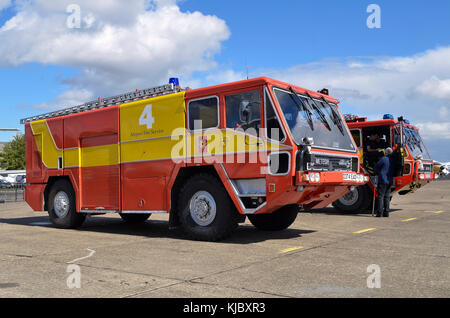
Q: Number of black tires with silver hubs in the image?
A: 3